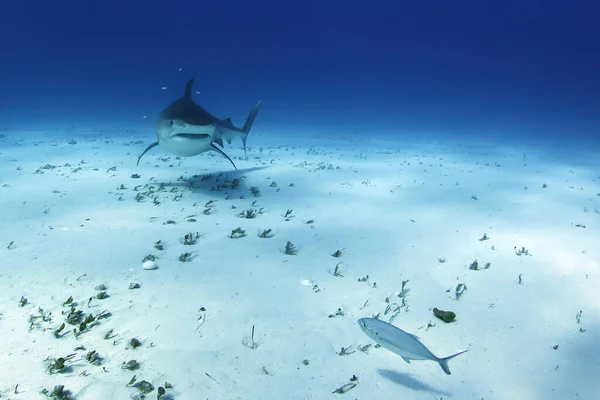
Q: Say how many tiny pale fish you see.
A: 4